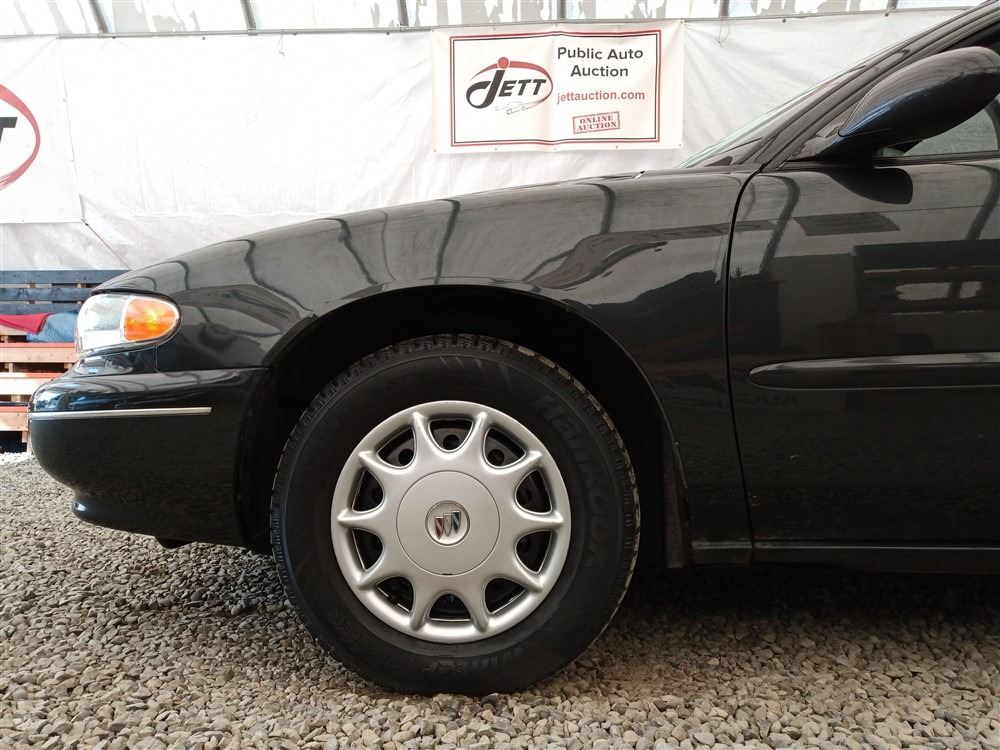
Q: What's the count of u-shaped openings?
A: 10